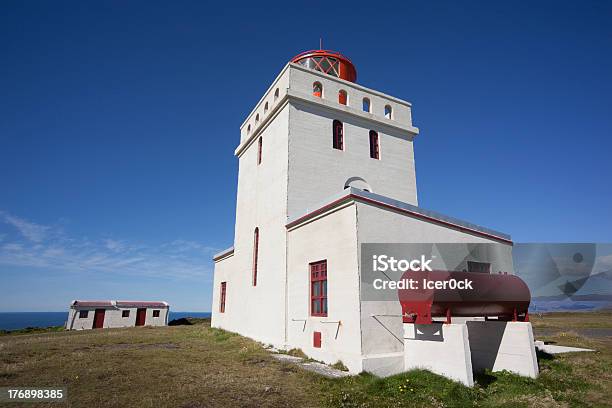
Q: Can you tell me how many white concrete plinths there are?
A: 2